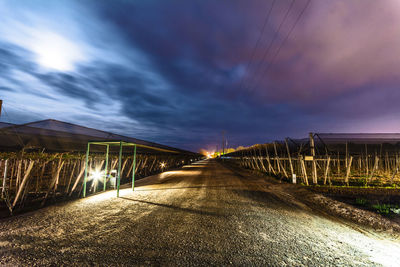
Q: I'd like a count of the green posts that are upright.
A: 4